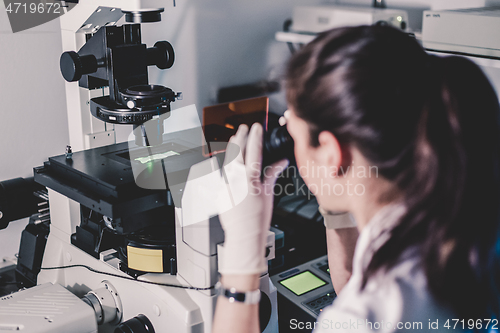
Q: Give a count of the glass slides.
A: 1